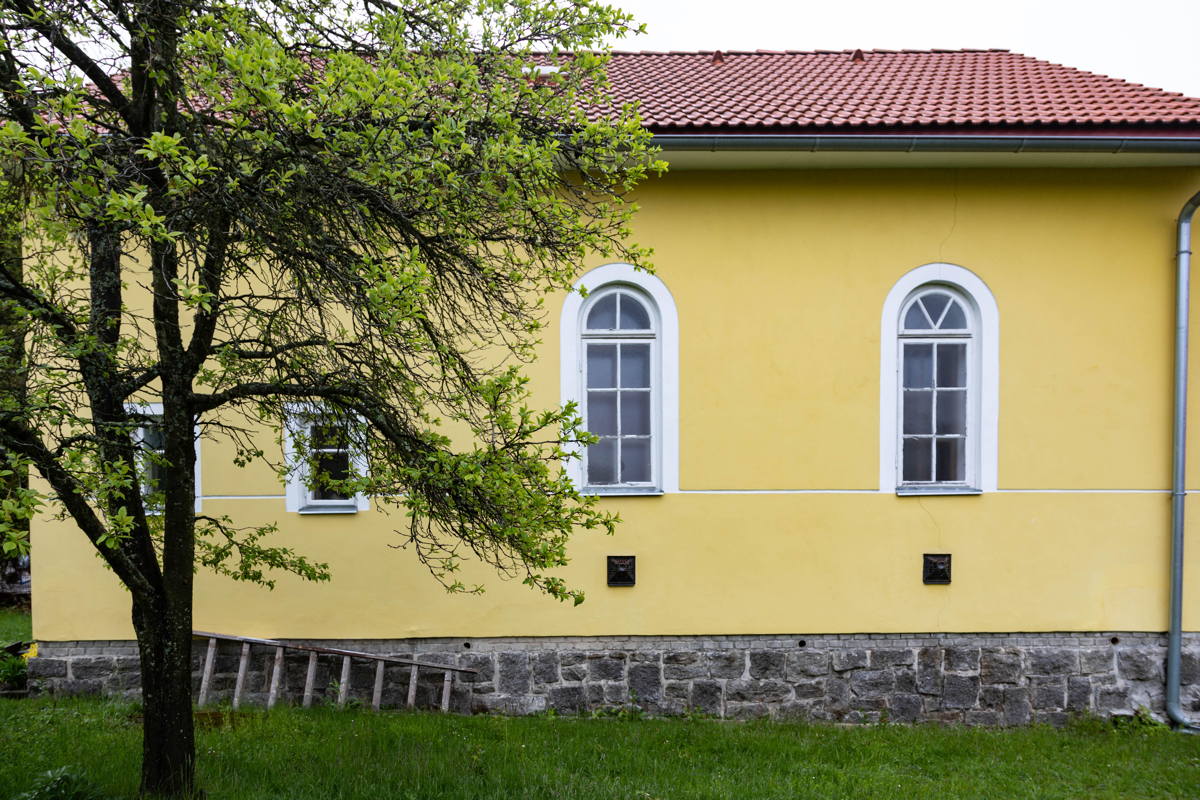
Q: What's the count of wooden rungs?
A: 8